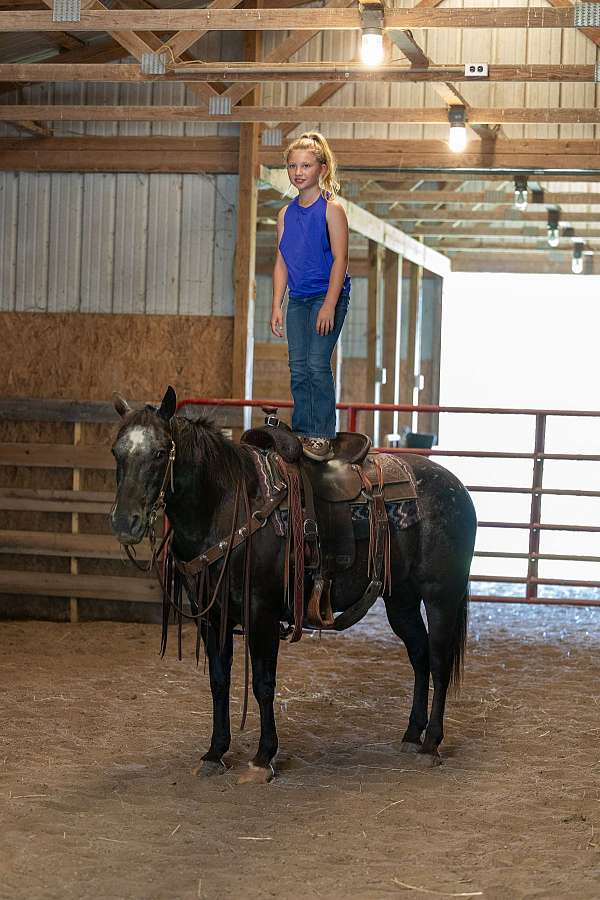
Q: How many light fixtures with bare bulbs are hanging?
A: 5